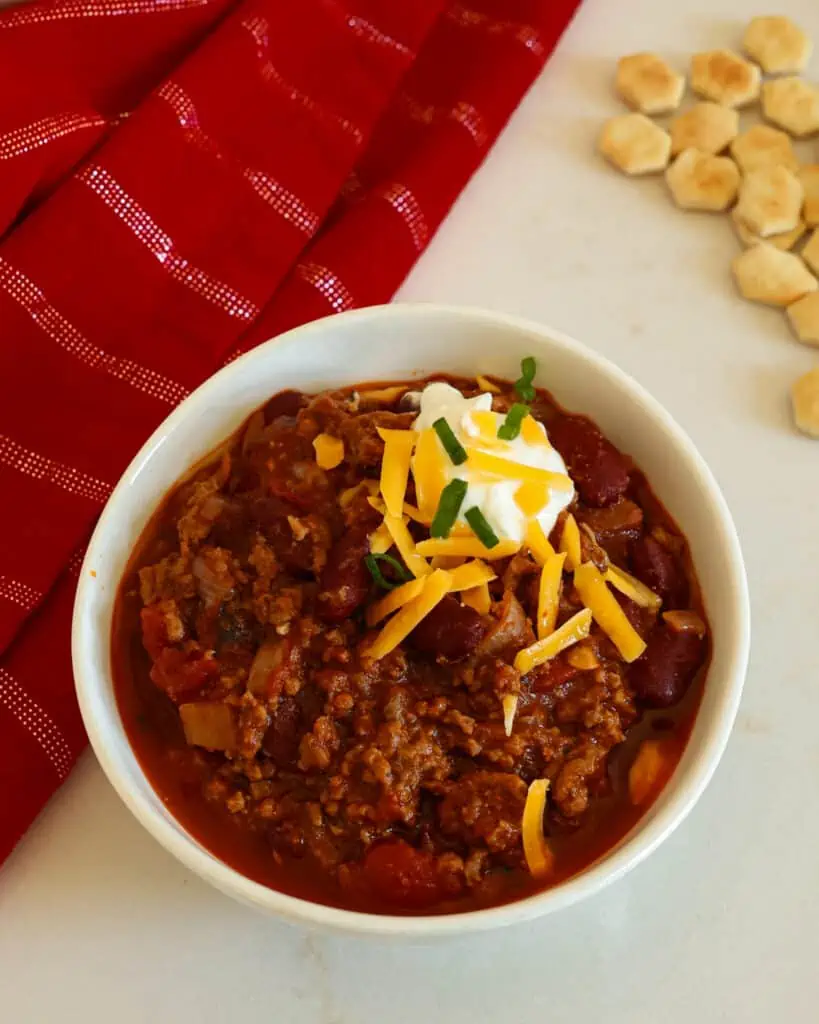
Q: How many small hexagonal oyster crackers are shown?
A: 15